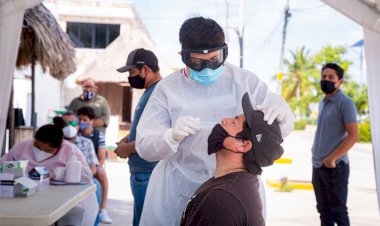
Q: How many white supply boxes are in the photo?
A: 4